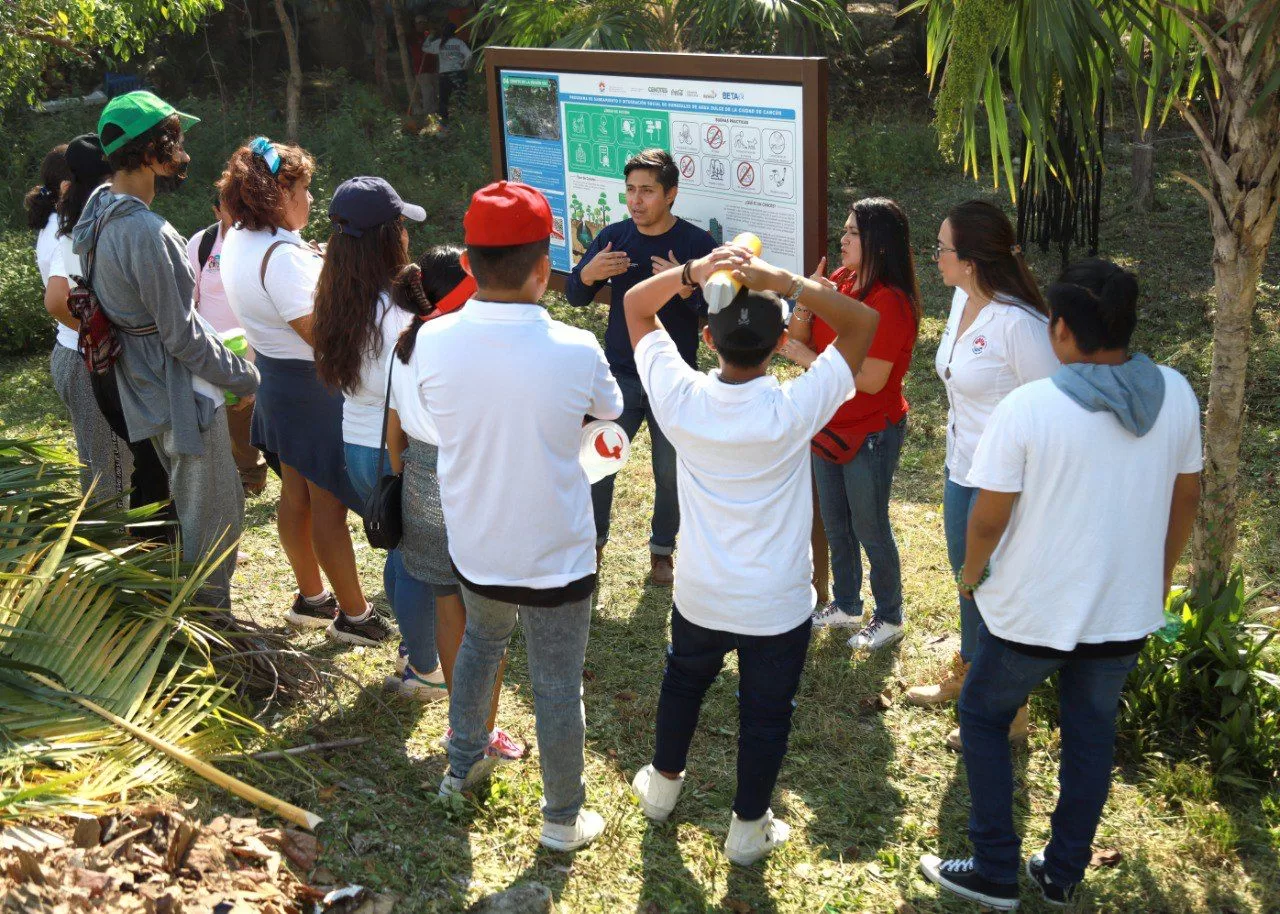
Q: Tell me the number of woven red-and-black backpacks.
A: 1